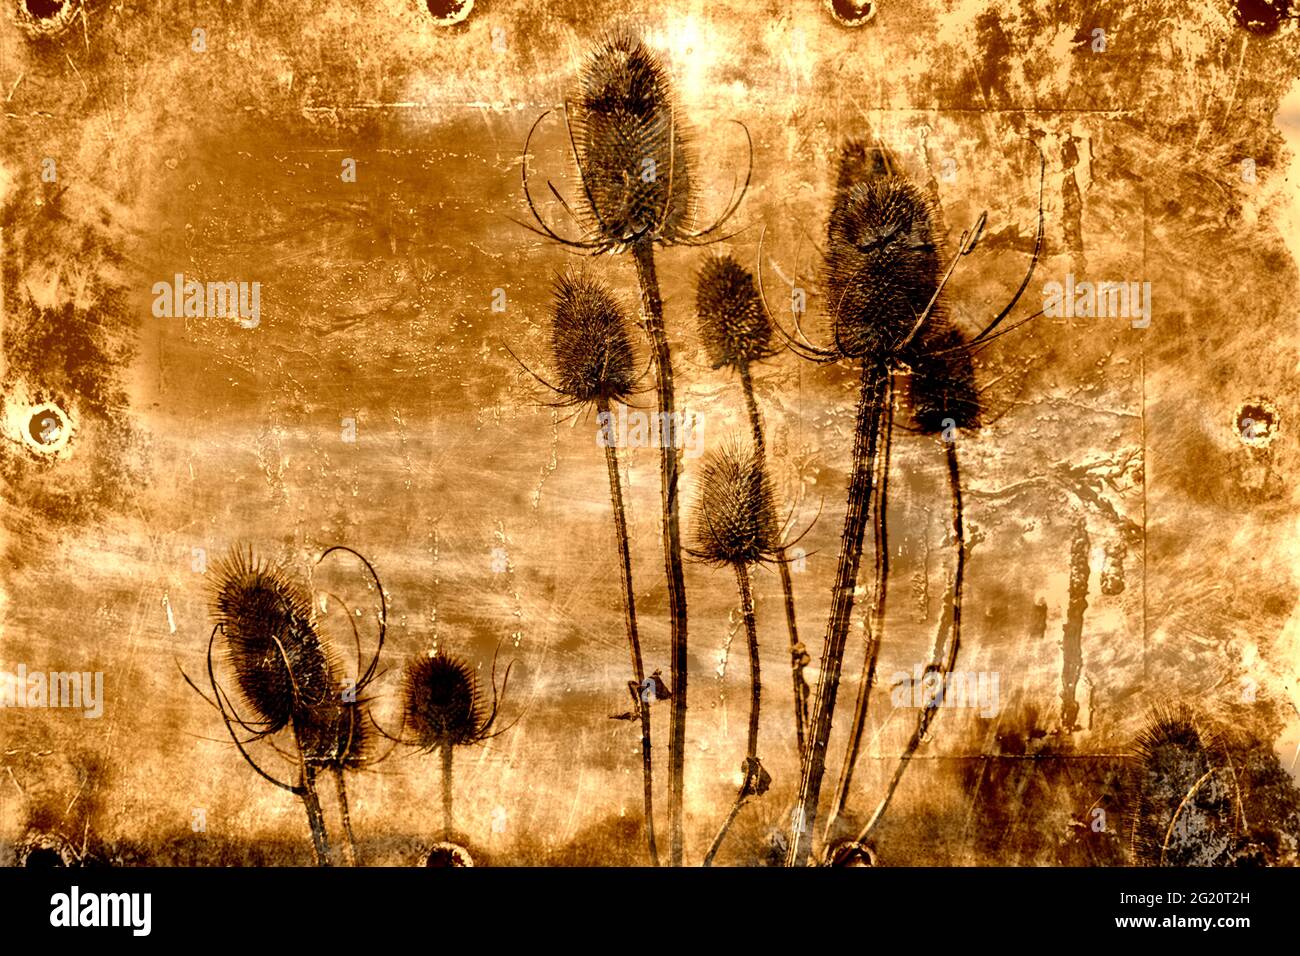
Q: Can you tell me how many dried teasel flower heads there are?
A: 11